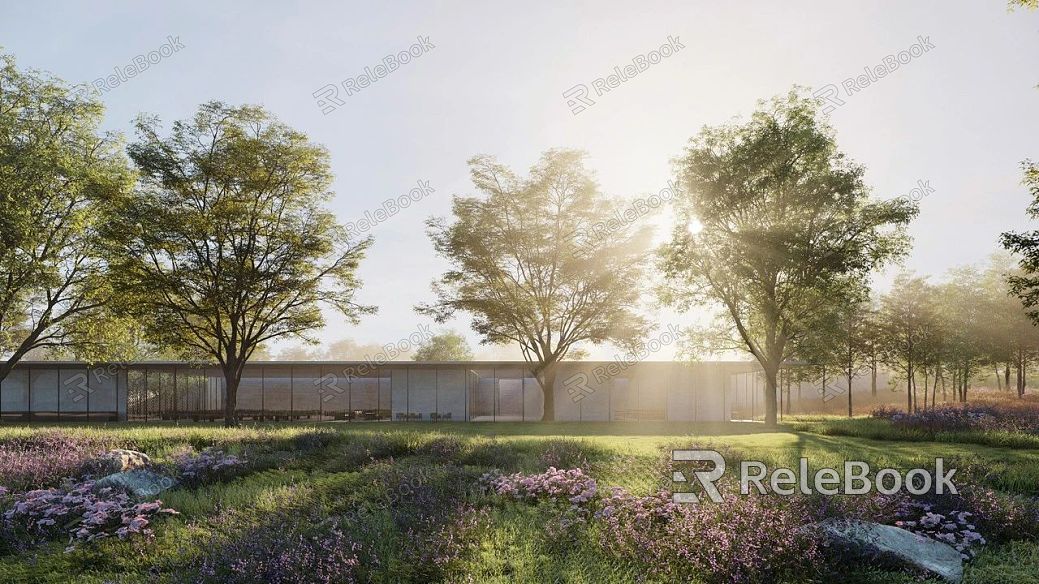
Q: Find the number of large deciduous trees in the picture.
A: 4